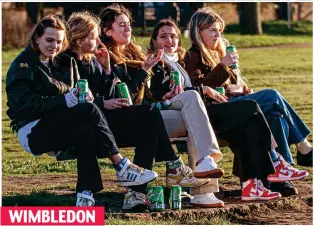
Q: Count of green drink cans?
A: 7